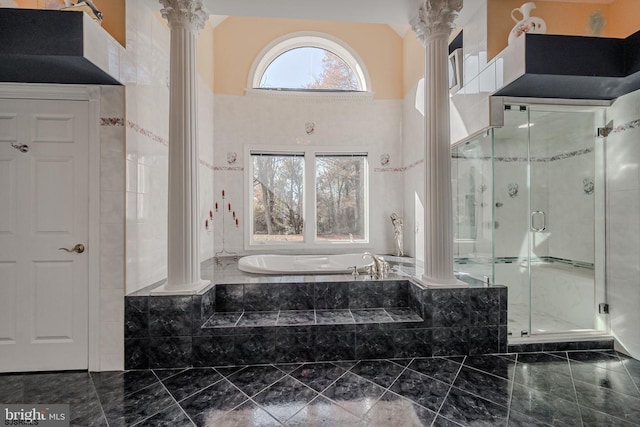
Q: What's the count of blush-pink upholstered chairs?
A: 0